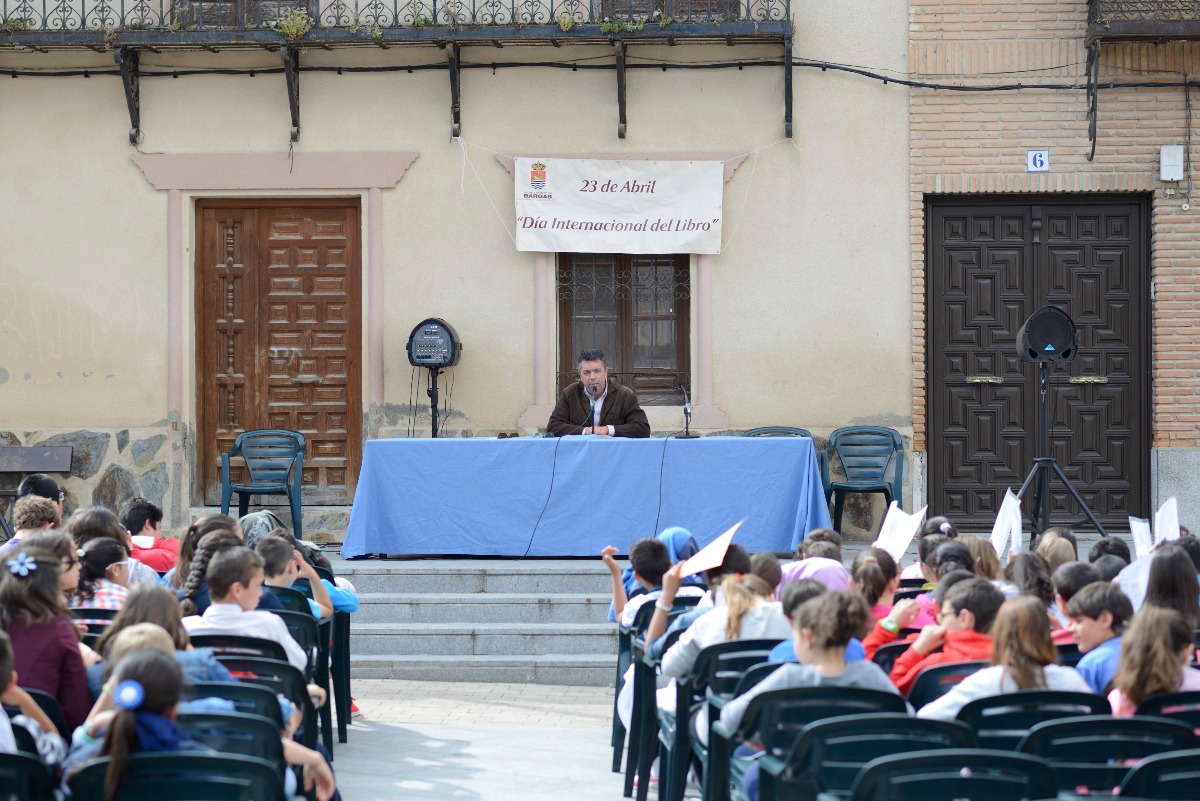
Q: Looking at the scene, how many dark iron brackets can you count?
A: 6